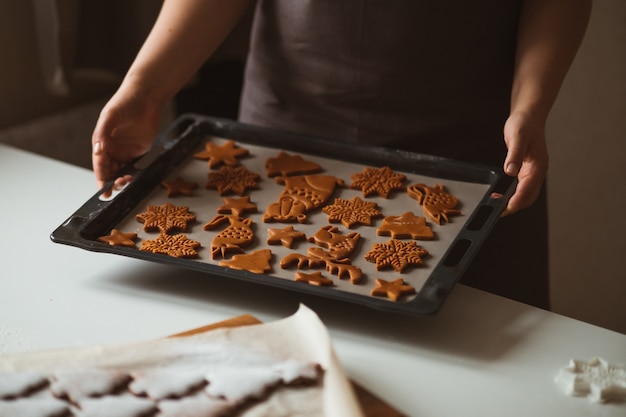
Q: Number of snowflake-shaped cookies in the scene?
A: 6